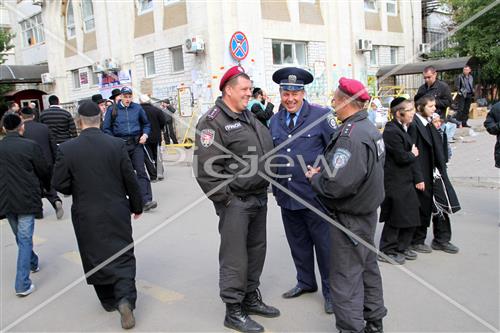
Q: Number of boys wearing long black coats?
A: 2